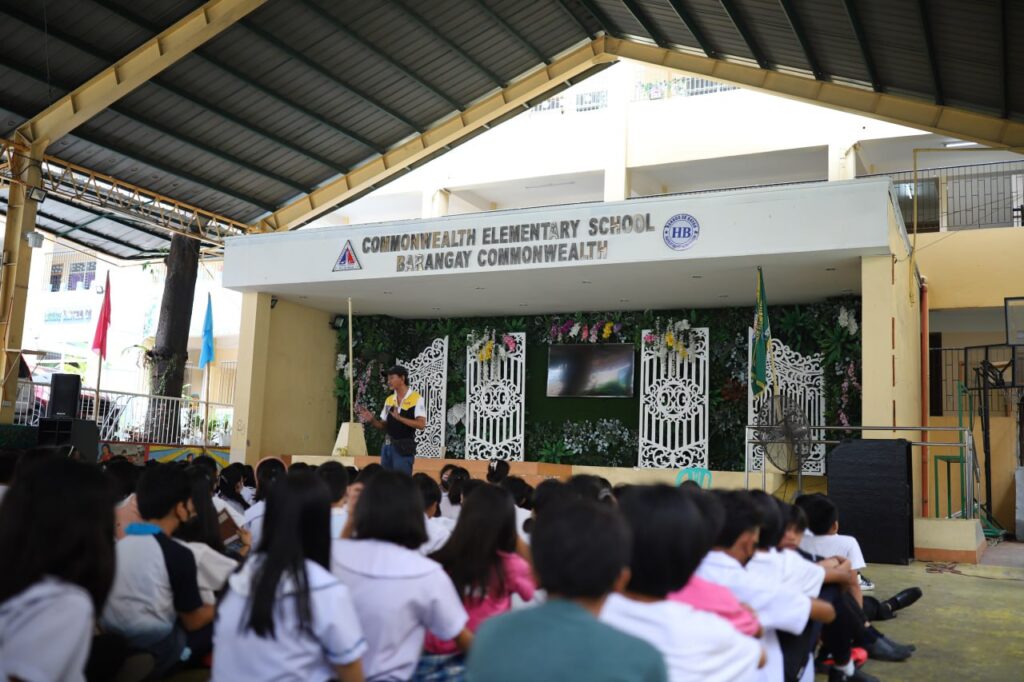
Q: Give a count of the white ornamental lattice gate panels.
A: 4